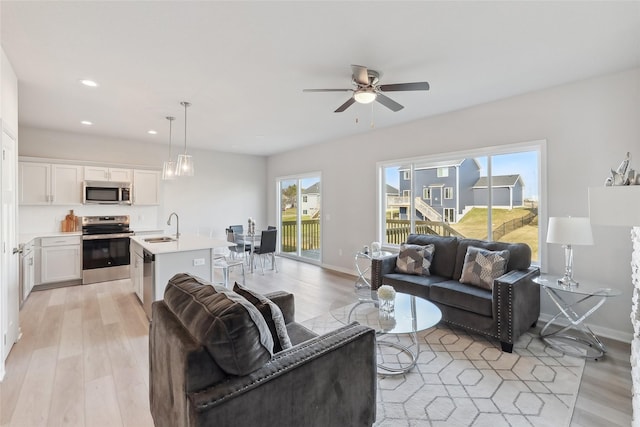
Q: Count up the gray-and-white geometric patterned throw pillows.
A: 2